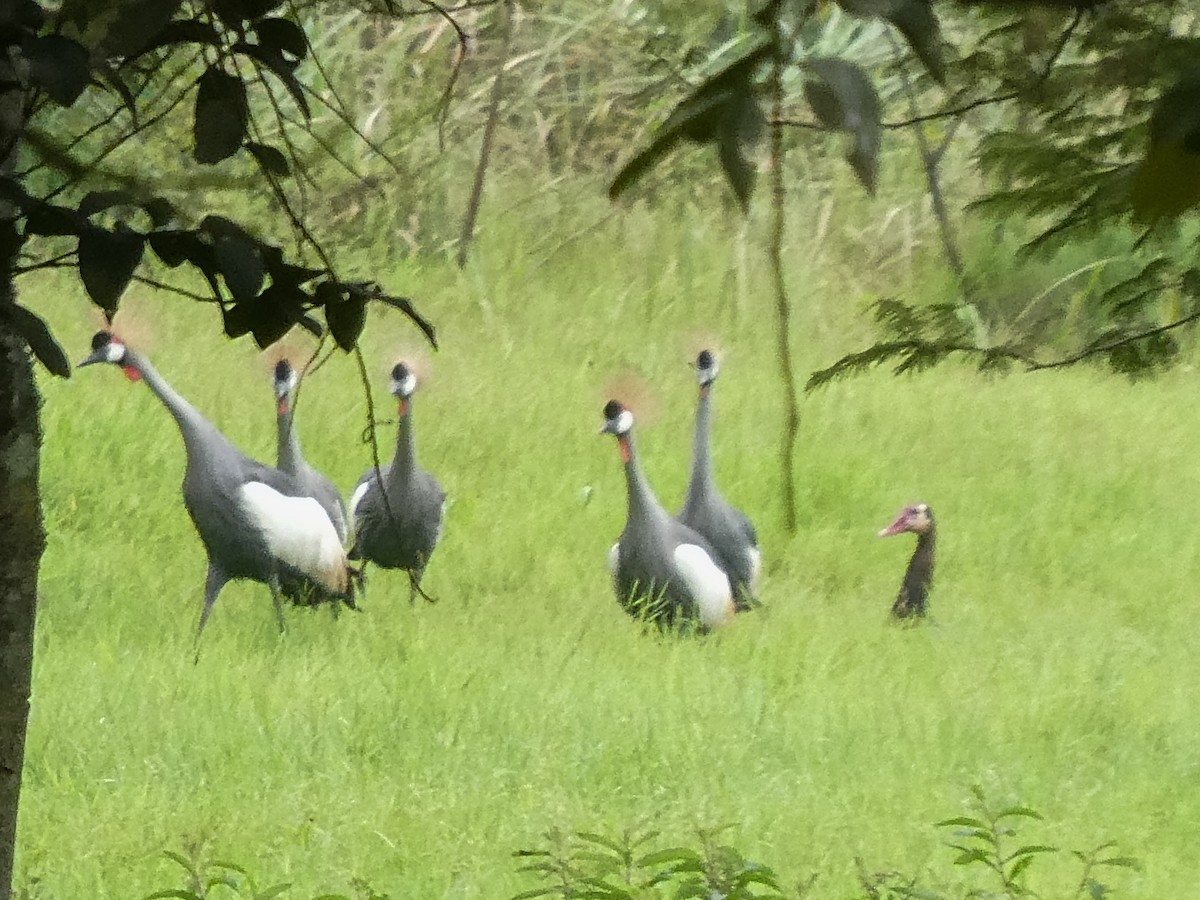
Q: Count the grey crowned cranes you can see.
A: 5